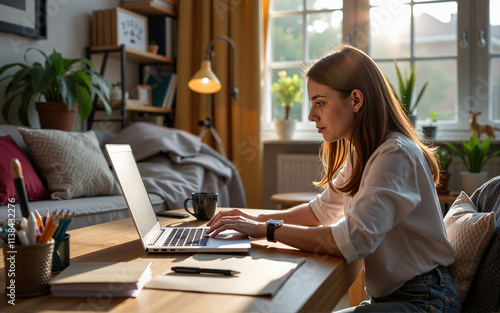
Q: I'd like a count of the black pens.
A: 1